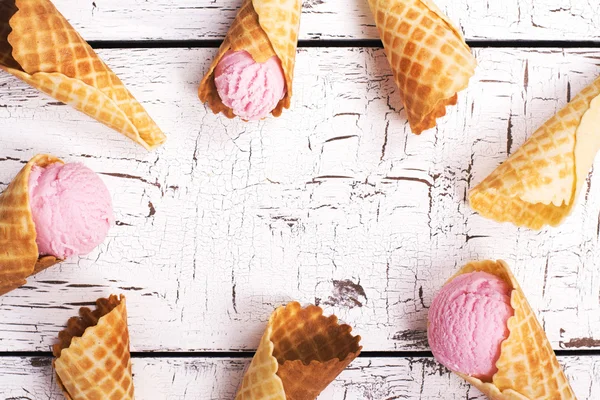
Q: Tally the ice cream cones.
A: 8